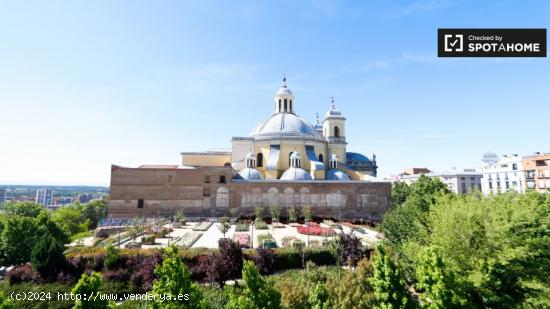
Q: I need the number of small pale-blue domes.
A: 3